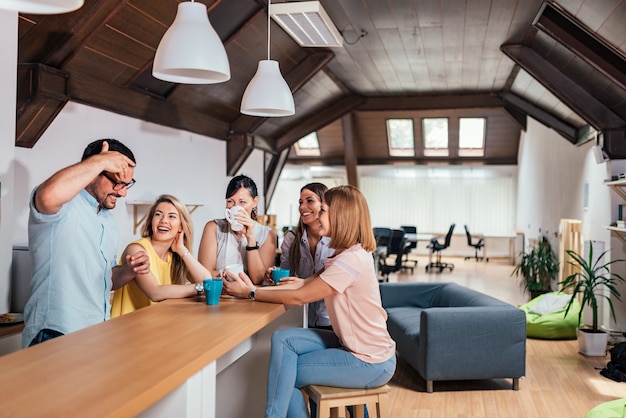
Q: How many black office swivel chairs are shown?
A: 5